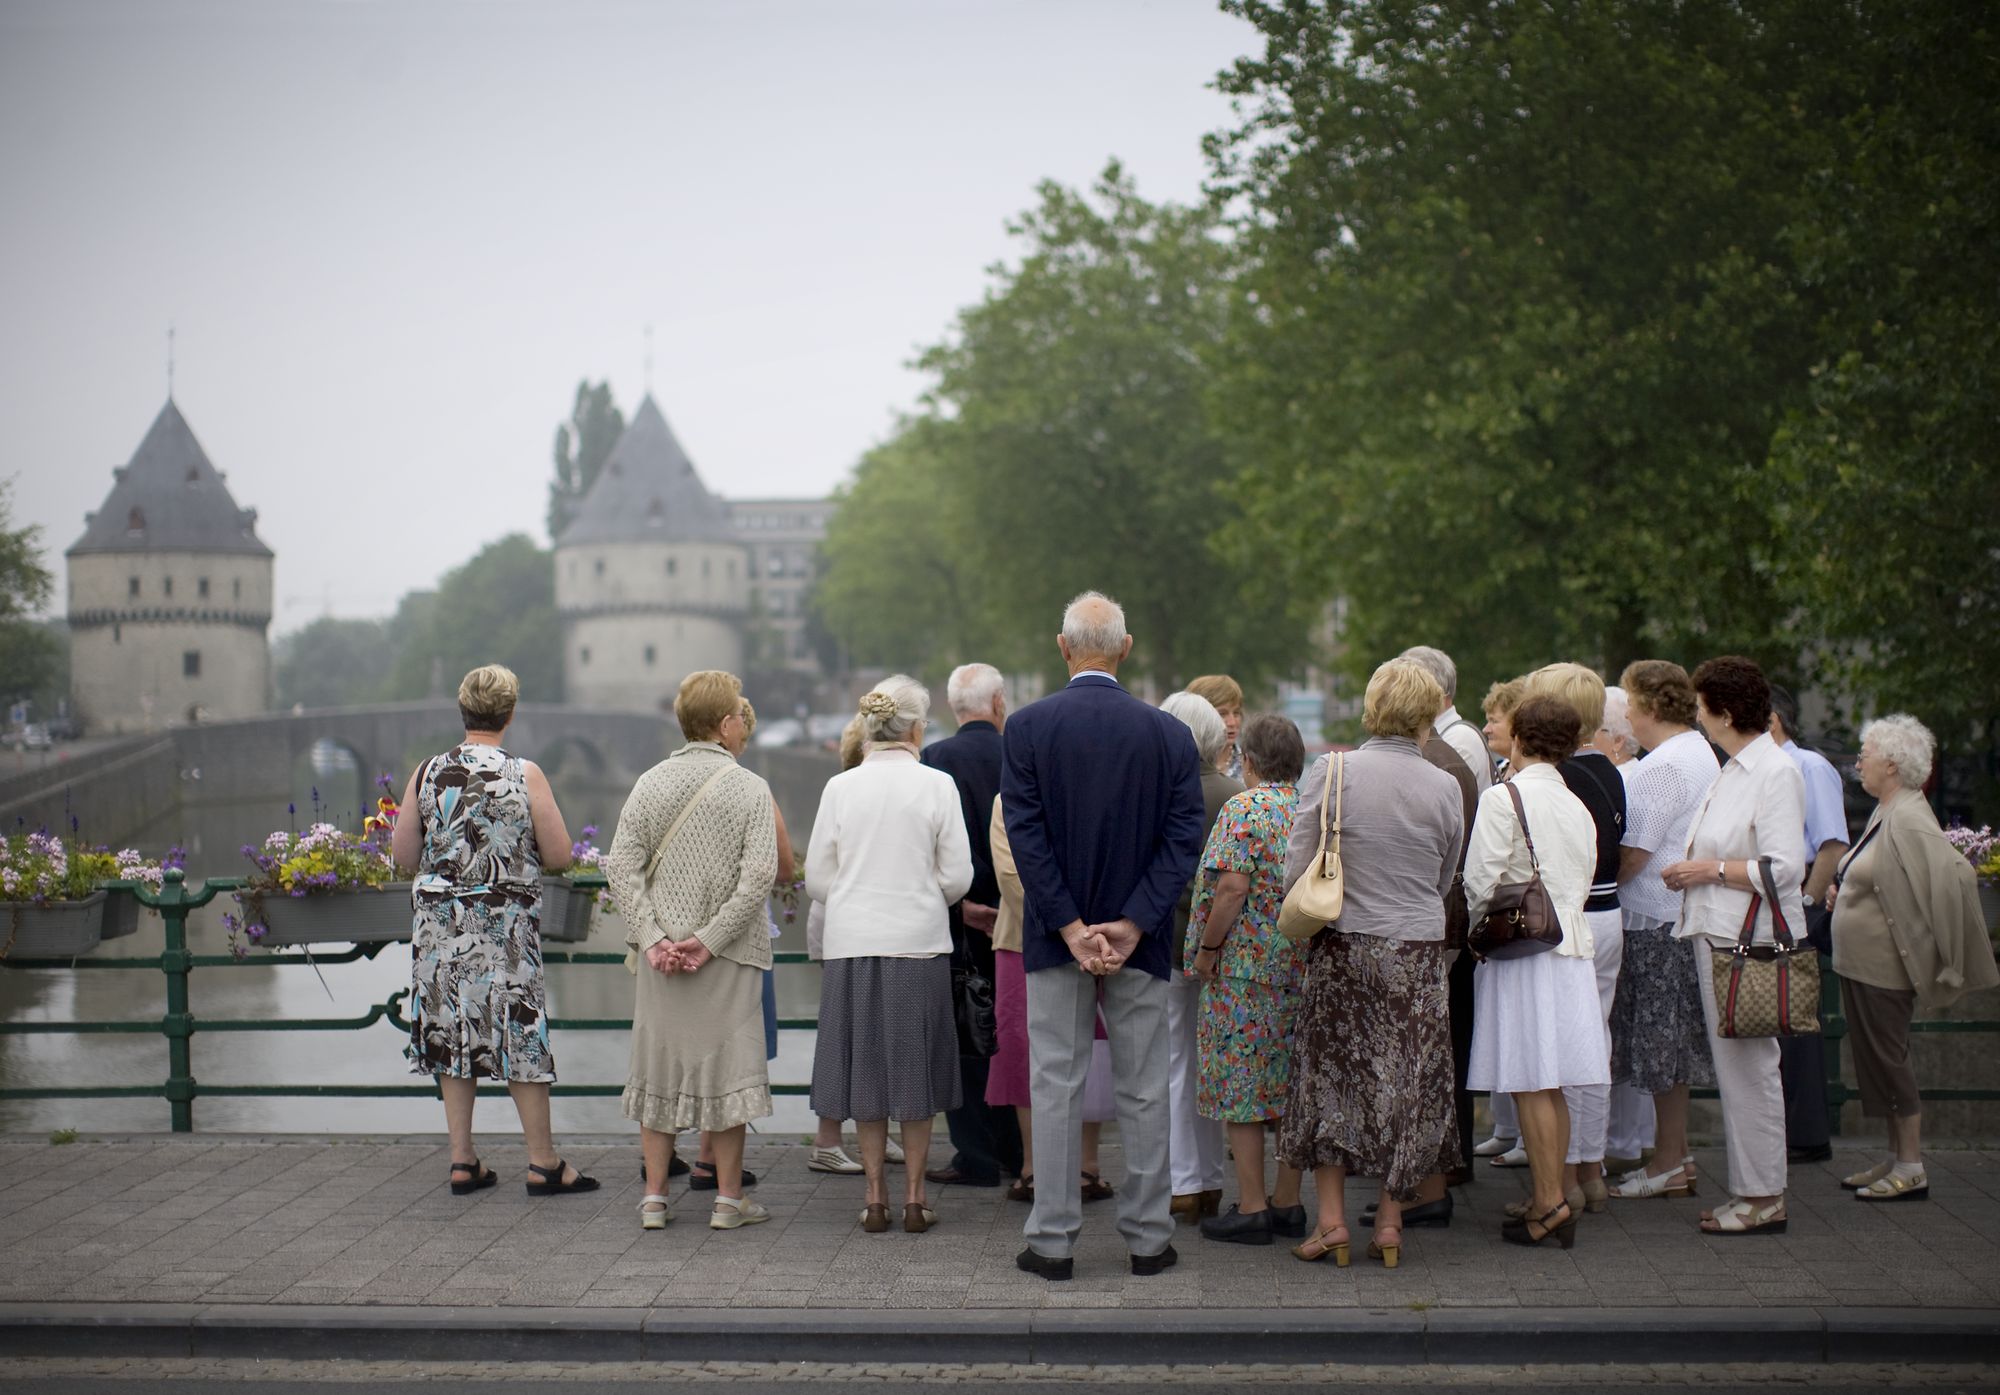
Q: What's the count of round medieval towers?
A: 2